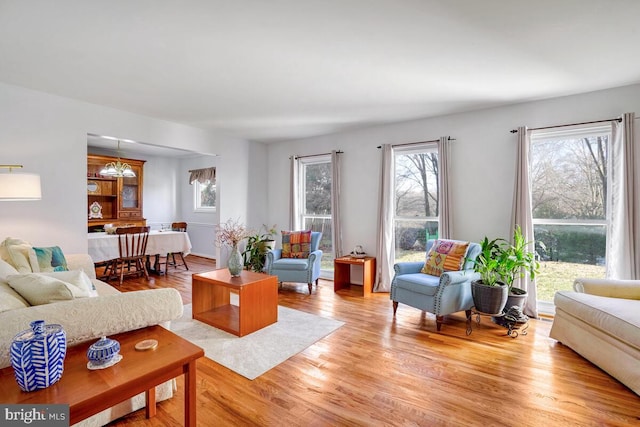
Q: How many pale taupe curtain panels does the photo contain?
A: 6